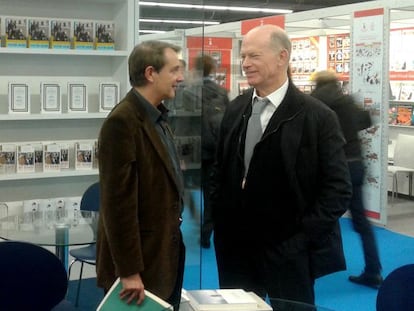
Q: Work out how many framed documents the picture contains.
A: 4